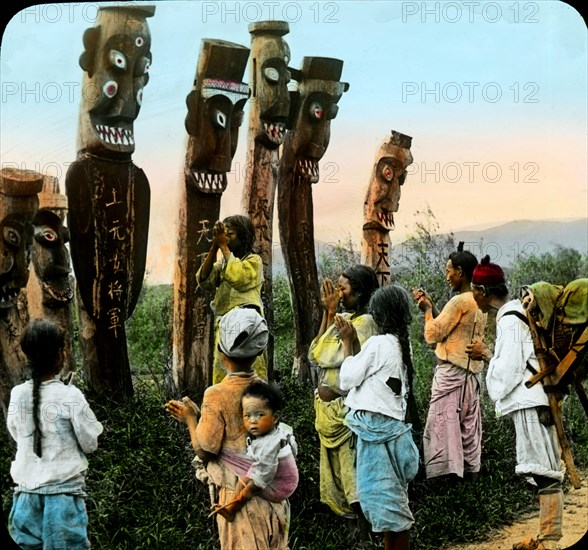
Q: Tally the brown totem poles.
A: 7